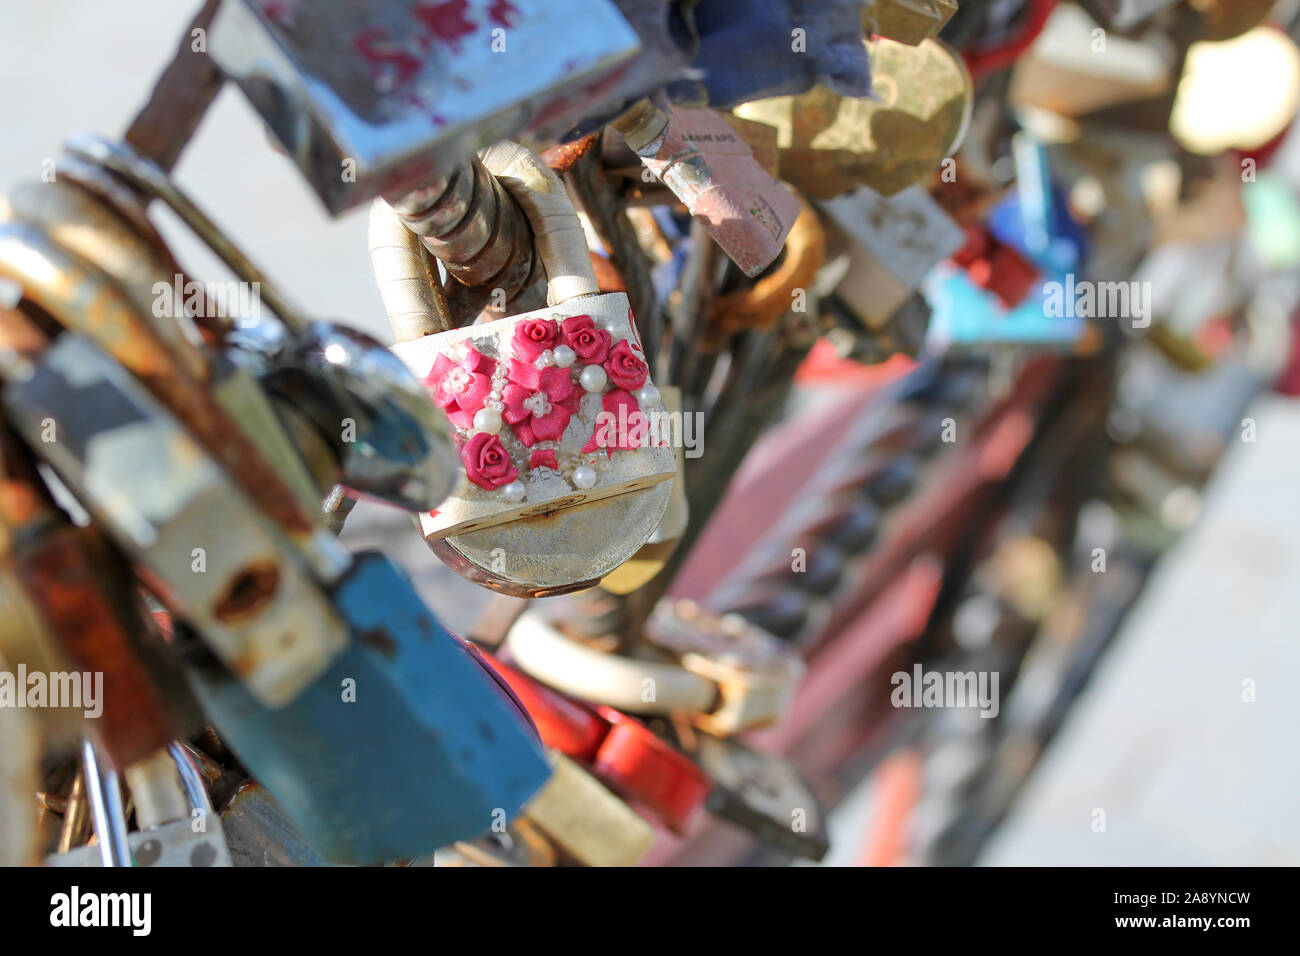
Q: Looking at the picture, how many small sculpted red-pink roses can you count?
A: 4